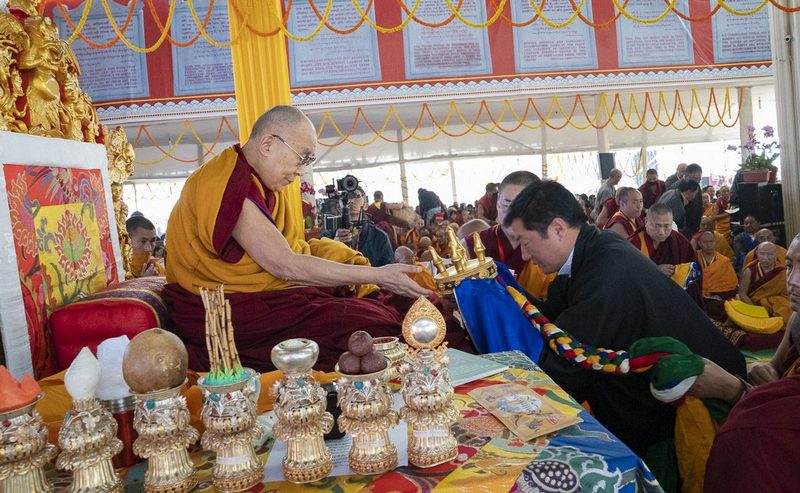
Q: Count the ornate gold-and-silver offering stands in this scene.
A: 7